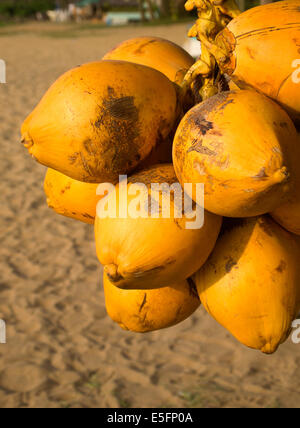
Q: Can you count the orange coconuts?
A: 9